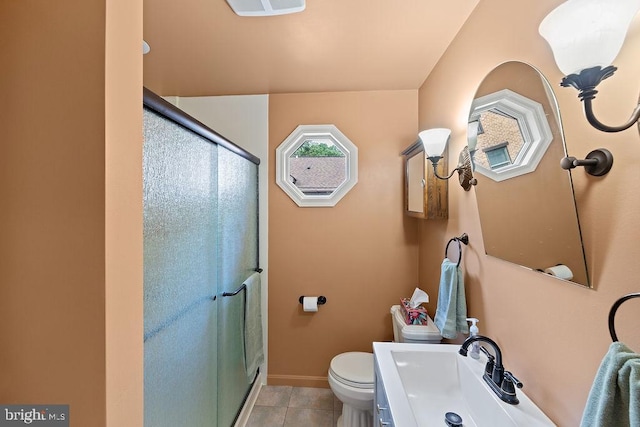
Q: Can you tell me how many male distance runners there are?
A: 0